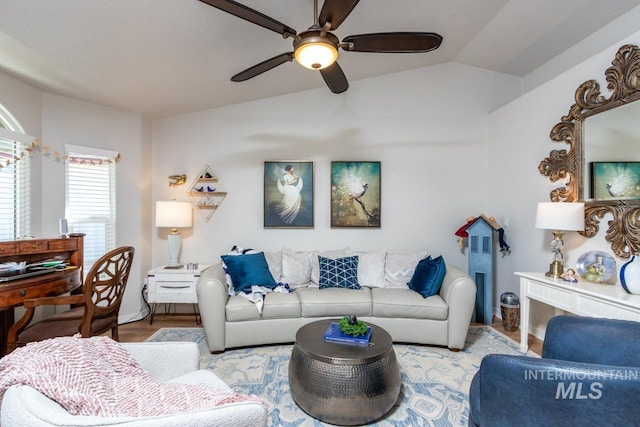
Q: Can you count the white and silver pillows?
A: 5